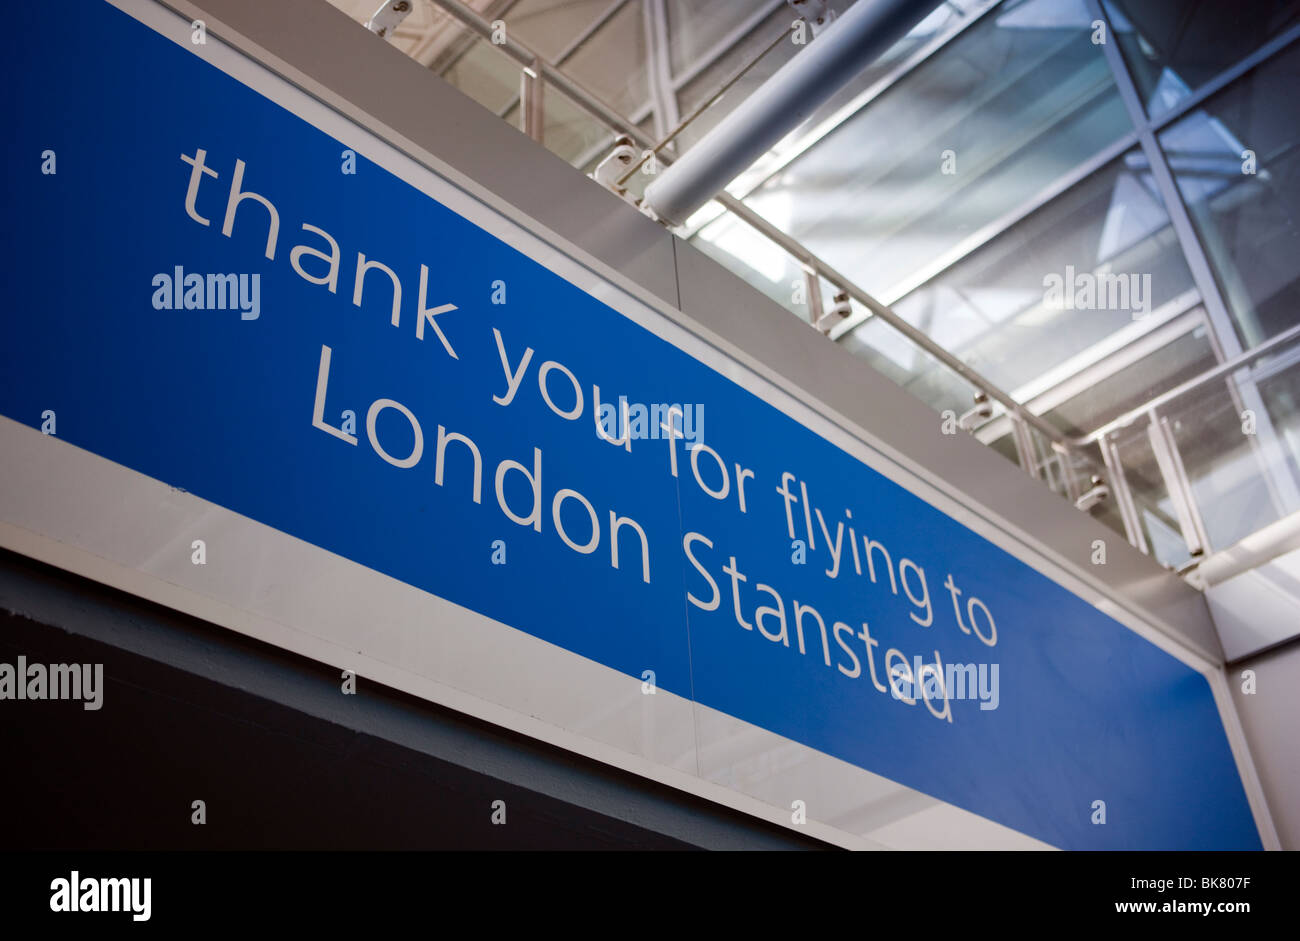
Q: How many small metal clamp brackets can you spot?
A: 5